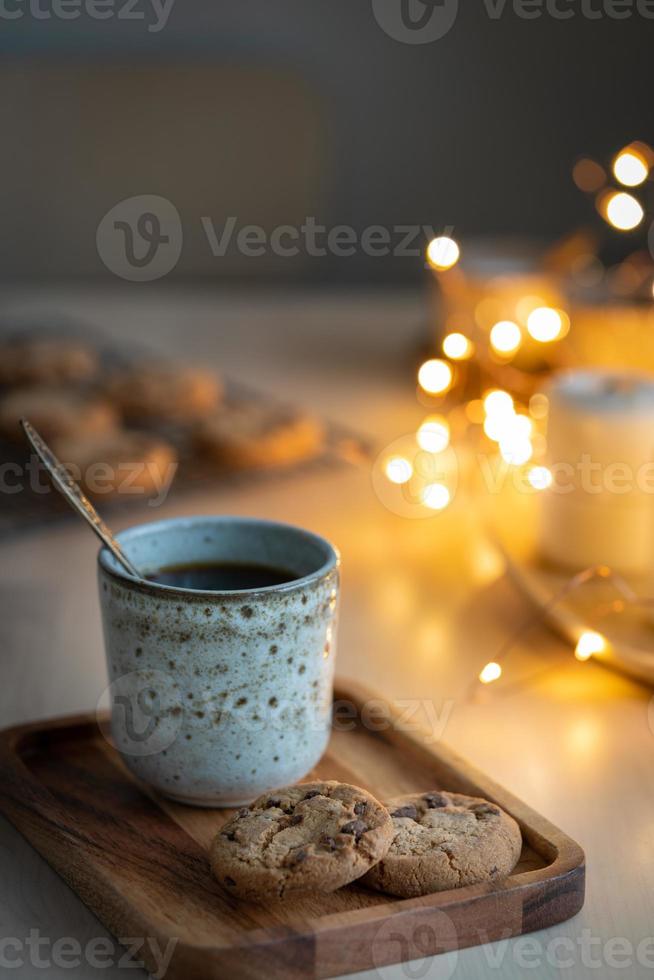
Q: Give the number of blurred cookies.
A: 5